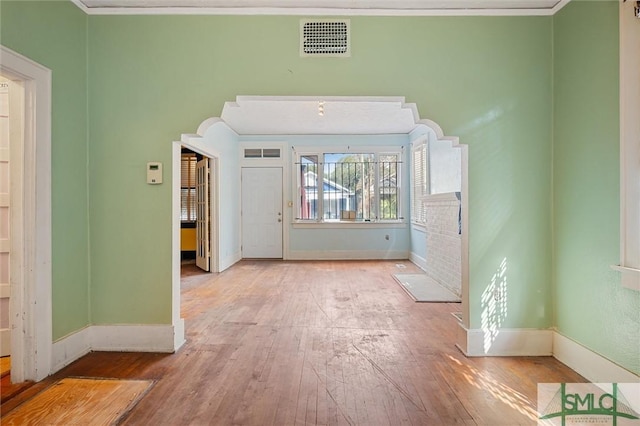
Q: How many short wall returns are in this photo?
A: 2